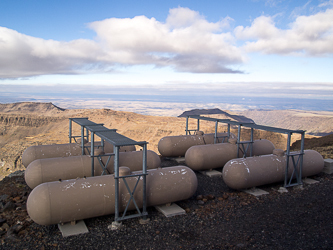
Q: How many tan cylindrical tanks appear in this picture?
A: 6